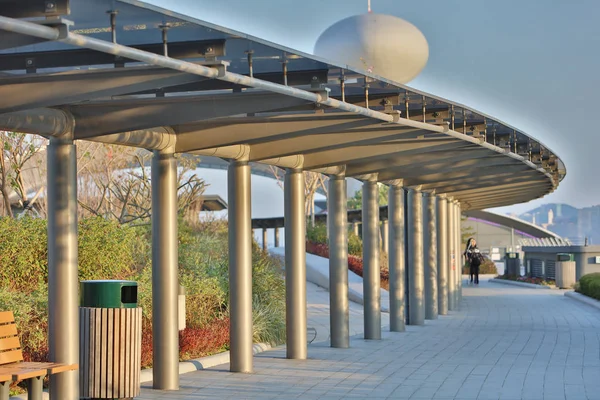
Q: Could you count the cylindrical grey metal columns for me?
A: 13